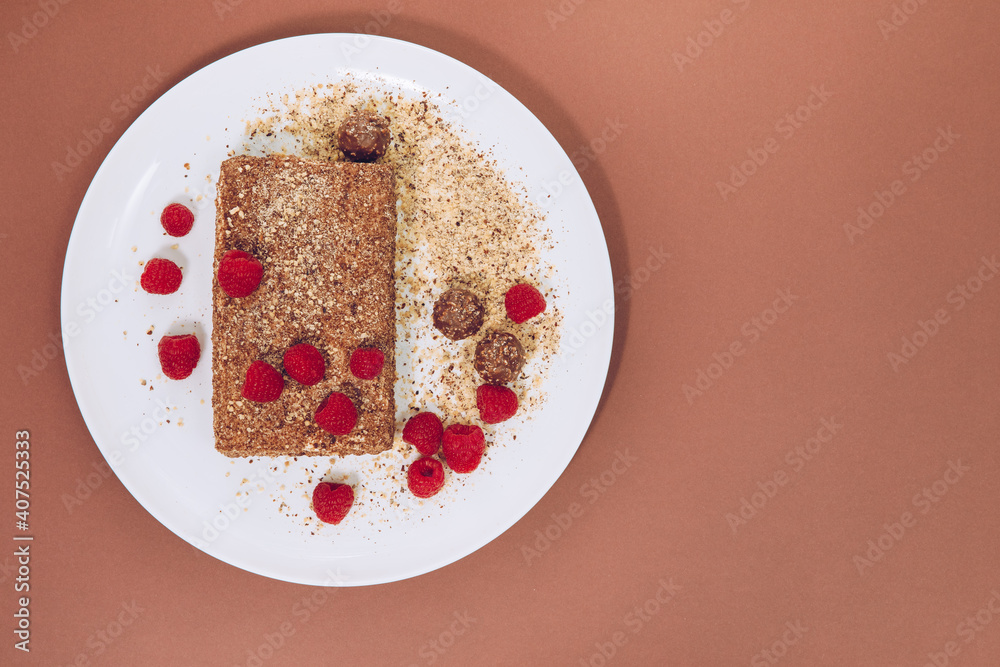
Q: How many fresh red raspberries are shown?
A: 14